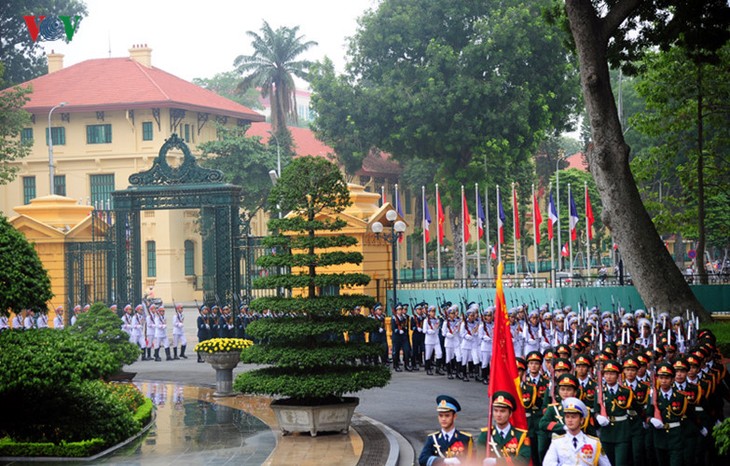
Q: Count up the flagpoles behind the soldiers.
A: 12